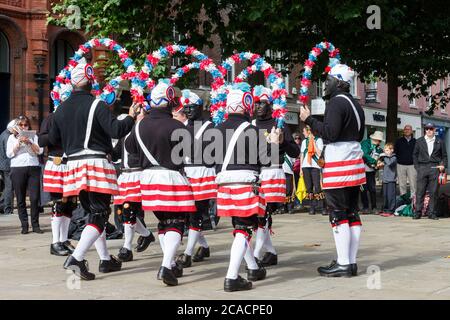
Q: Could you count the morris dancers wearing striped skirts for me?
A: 8